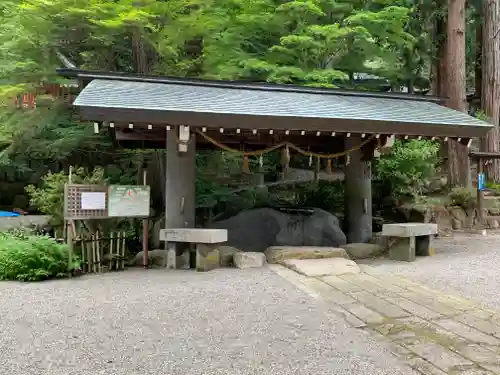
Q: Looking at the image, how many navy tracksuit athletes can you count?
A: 0